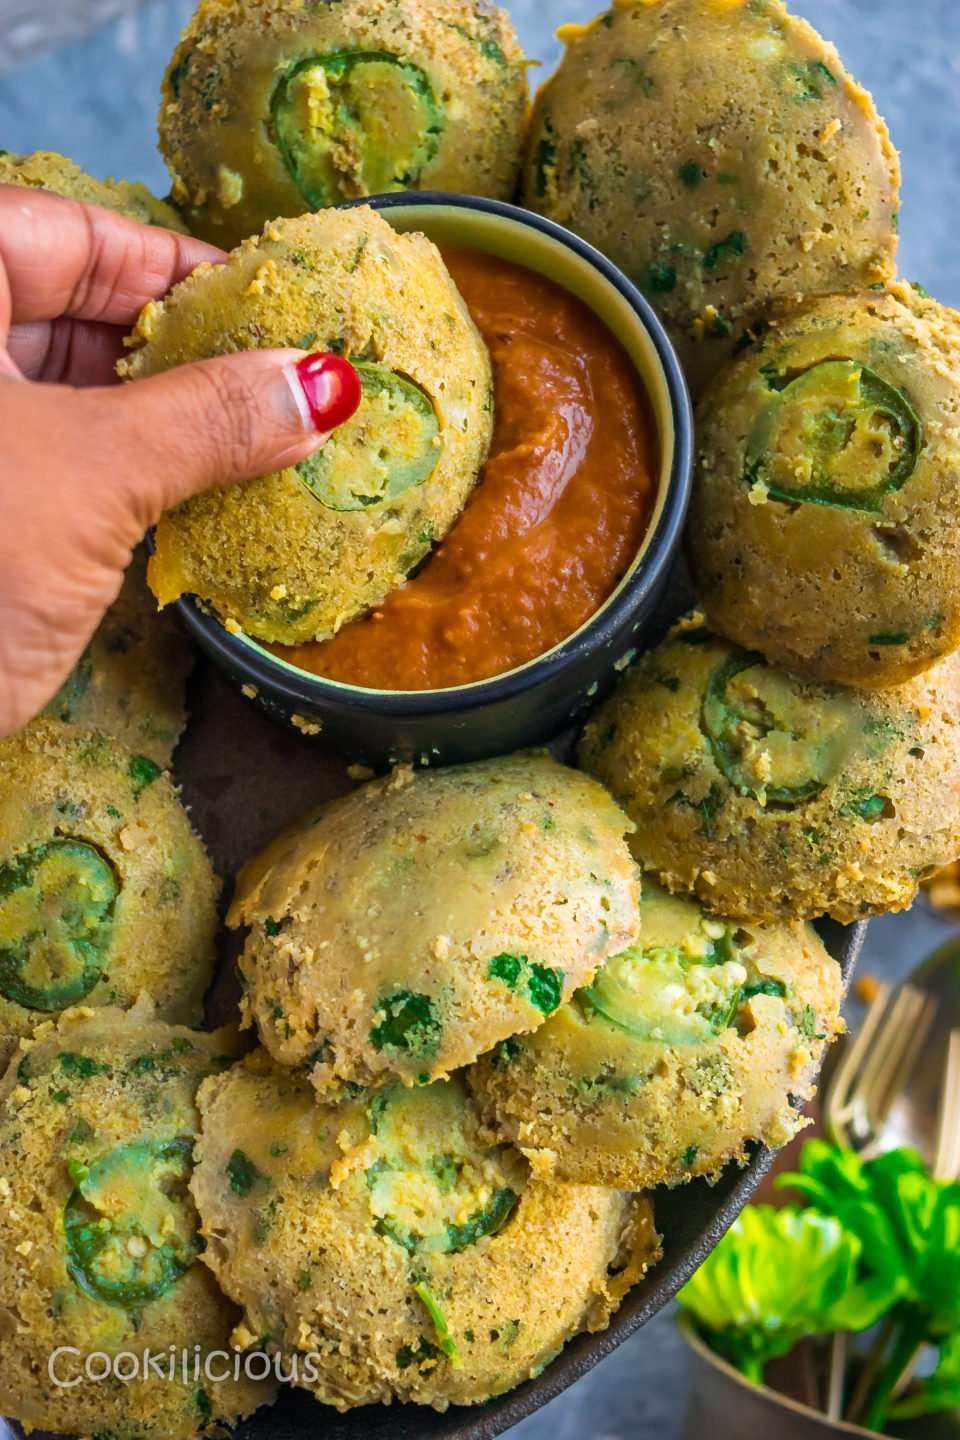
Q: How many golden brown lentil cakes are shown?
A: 12